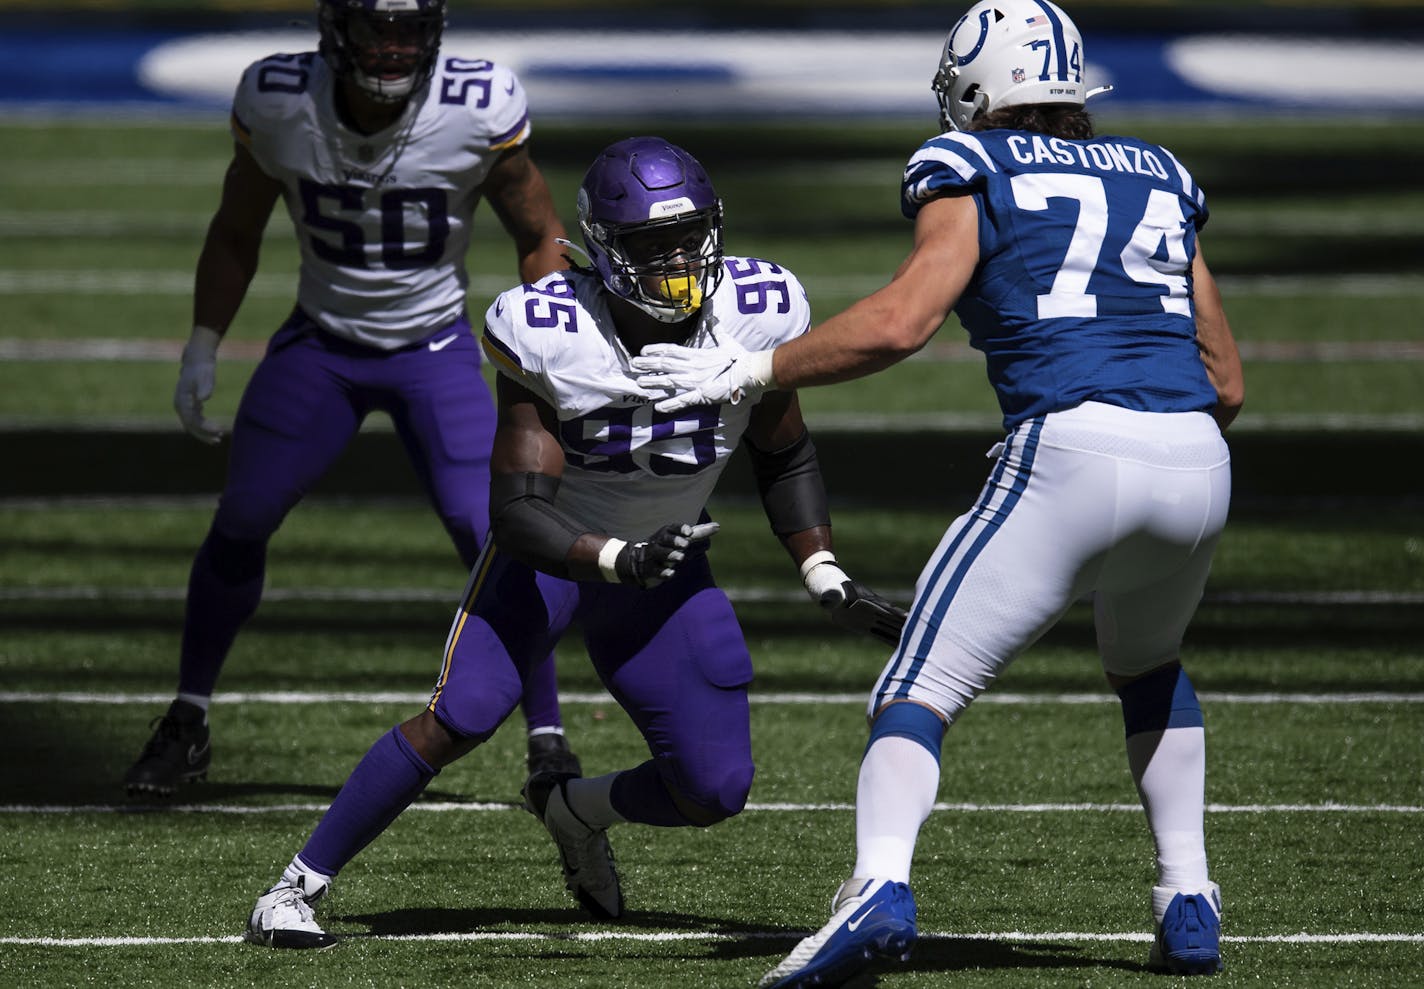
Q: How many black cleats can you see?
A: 2